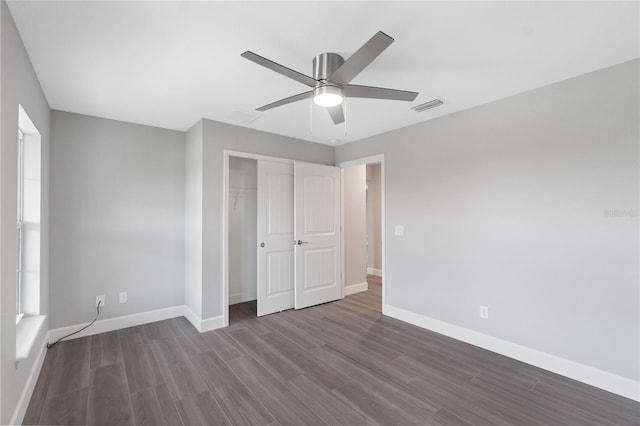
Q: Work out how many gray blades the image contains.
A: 5